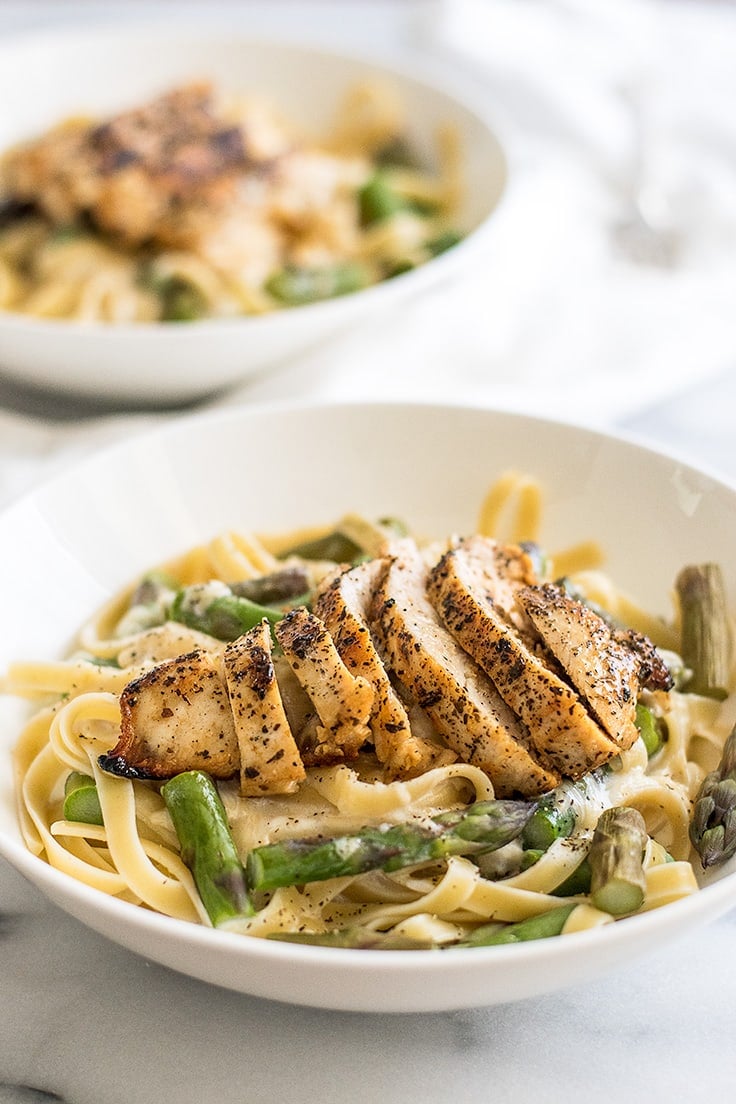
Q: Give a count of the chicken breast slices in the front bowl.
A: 7